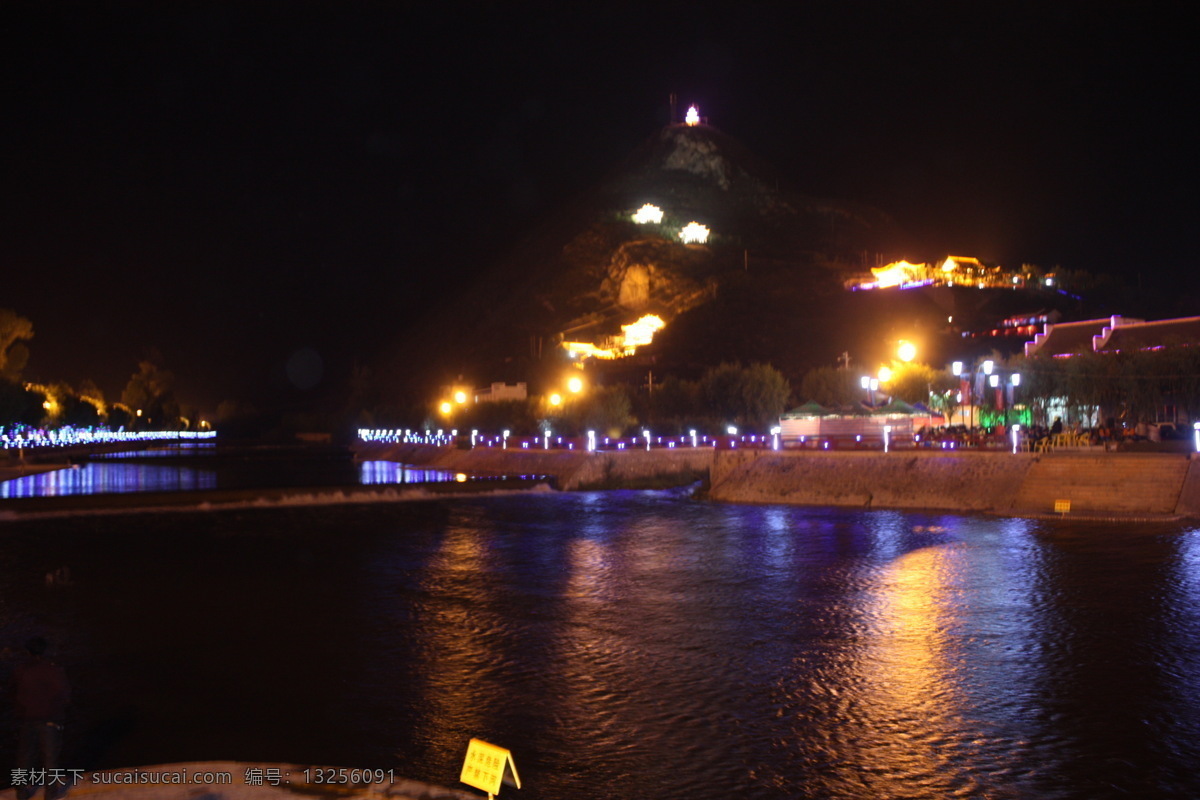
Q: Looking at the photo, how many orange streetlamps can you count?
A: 6